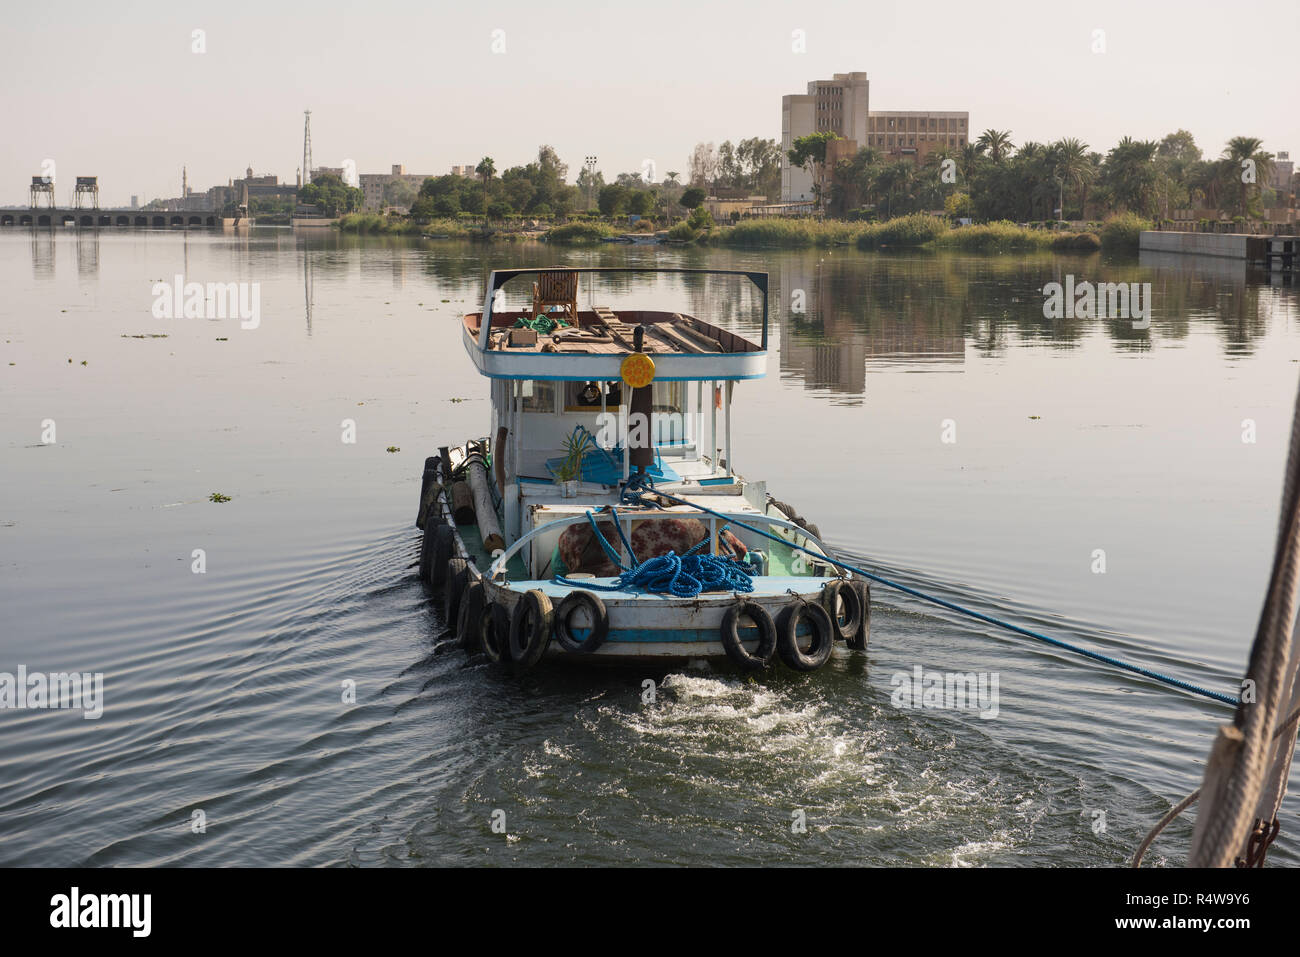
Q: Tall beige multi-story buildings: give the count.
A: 1